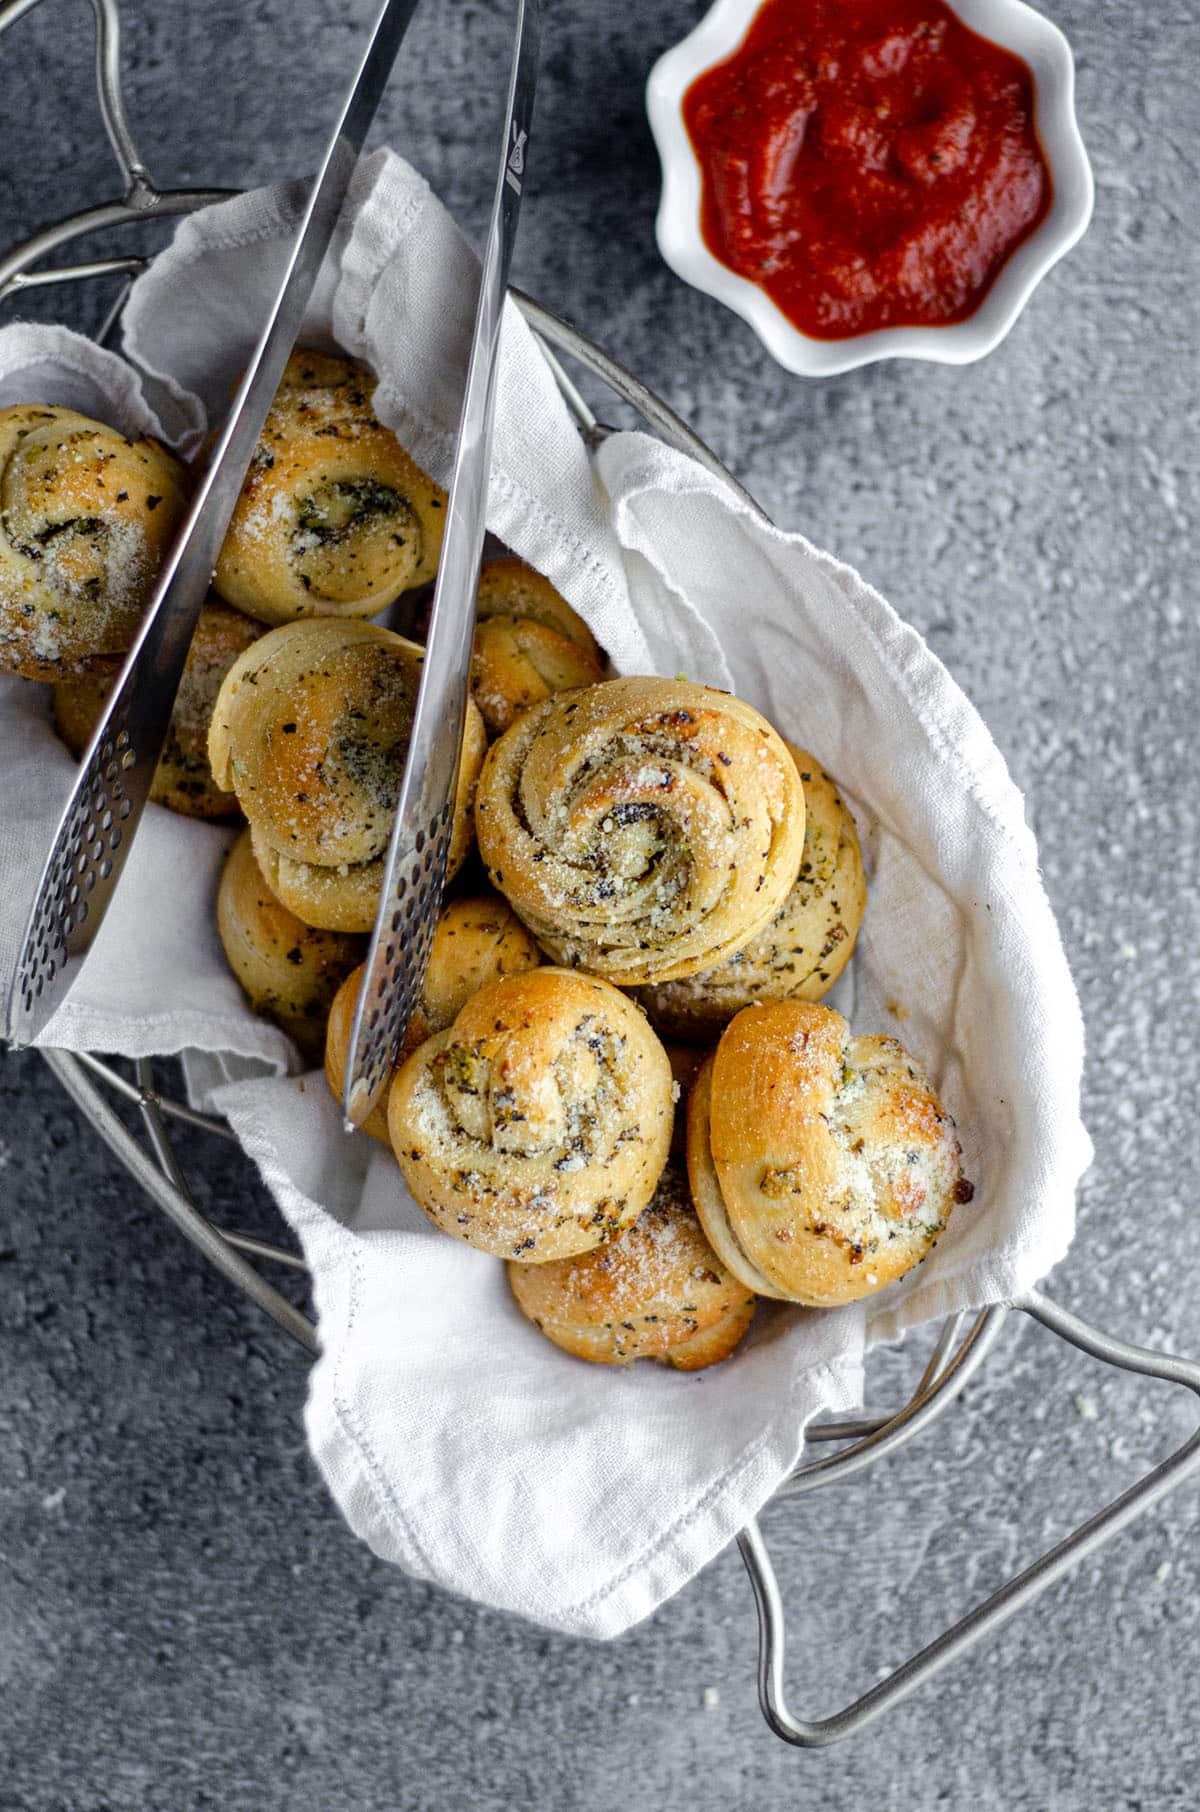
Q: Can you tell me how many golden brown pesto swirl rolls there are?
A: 12